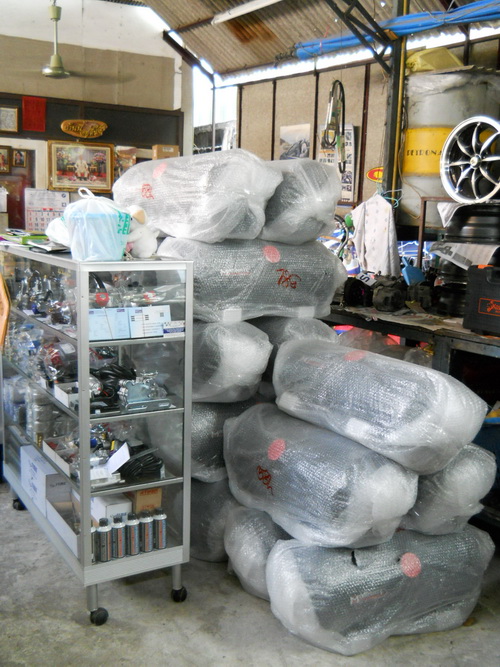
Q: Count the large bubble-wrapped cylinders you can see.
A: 12